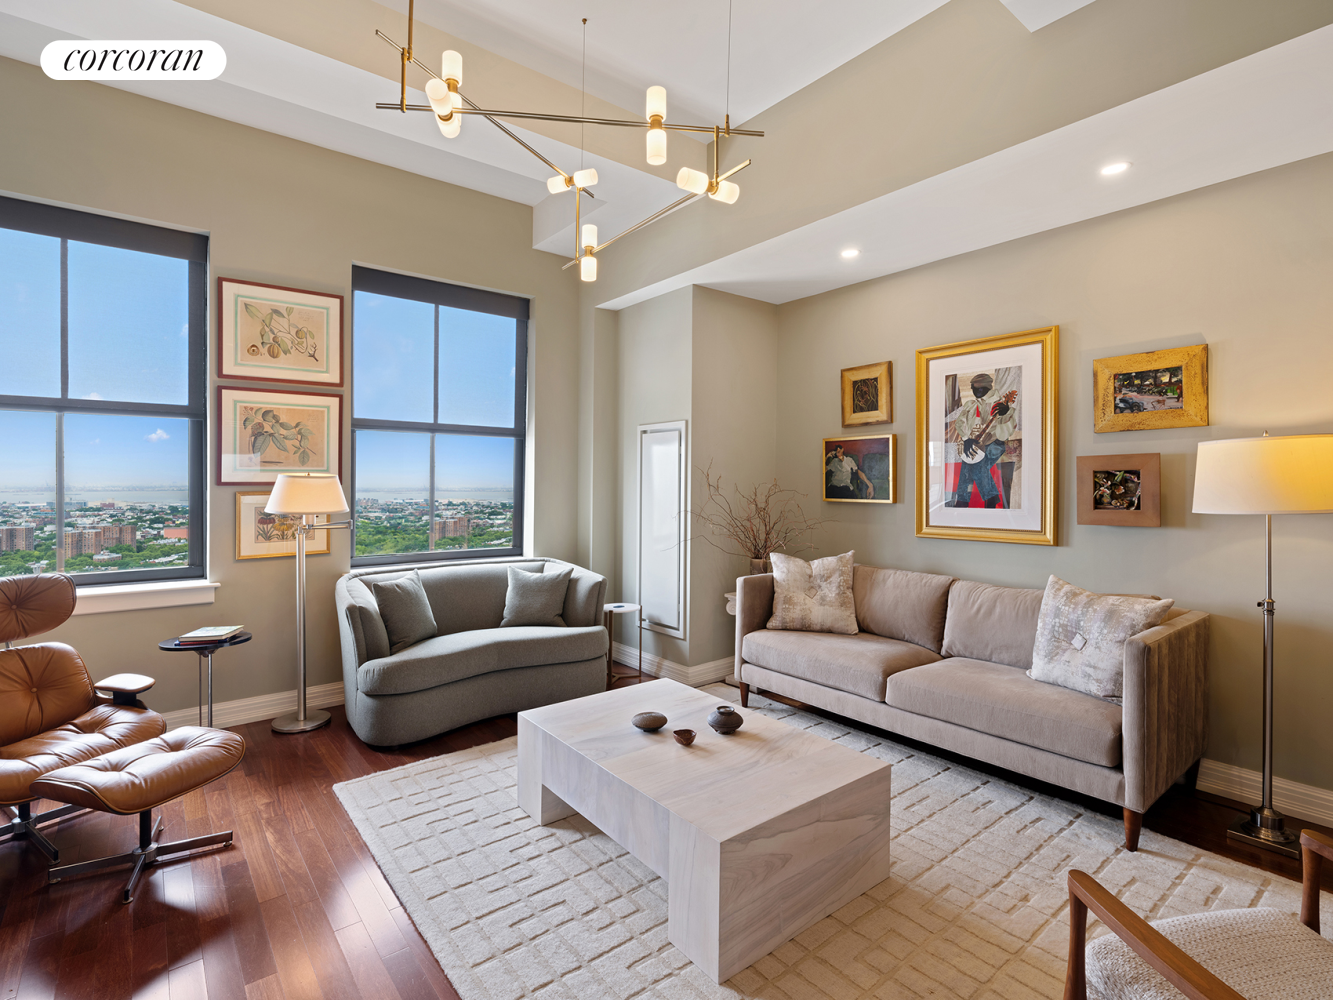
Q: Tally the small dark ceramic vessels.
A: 3